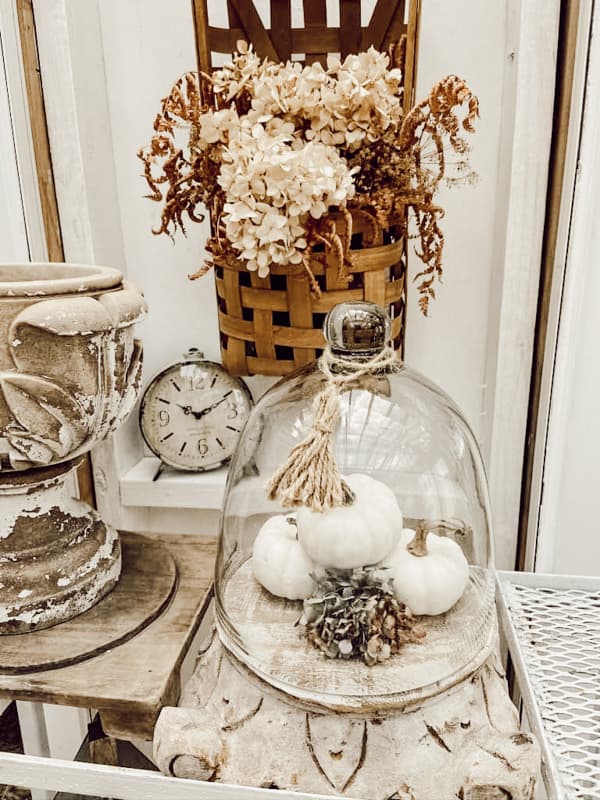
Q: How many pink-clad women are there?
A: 0